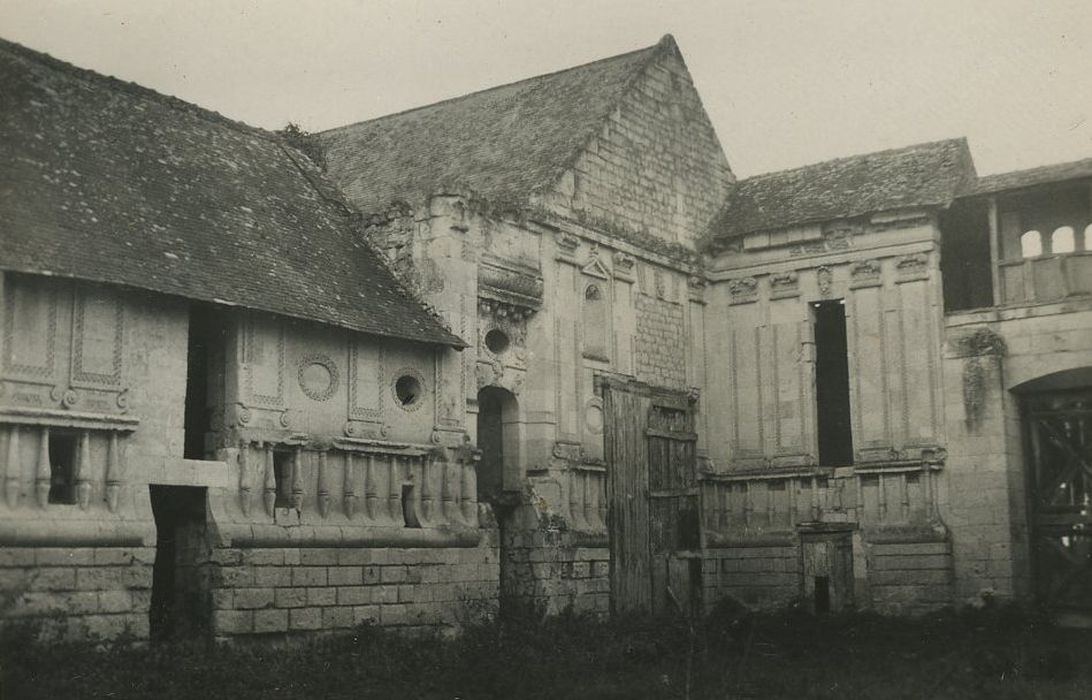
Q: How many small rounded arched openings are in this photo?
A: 3